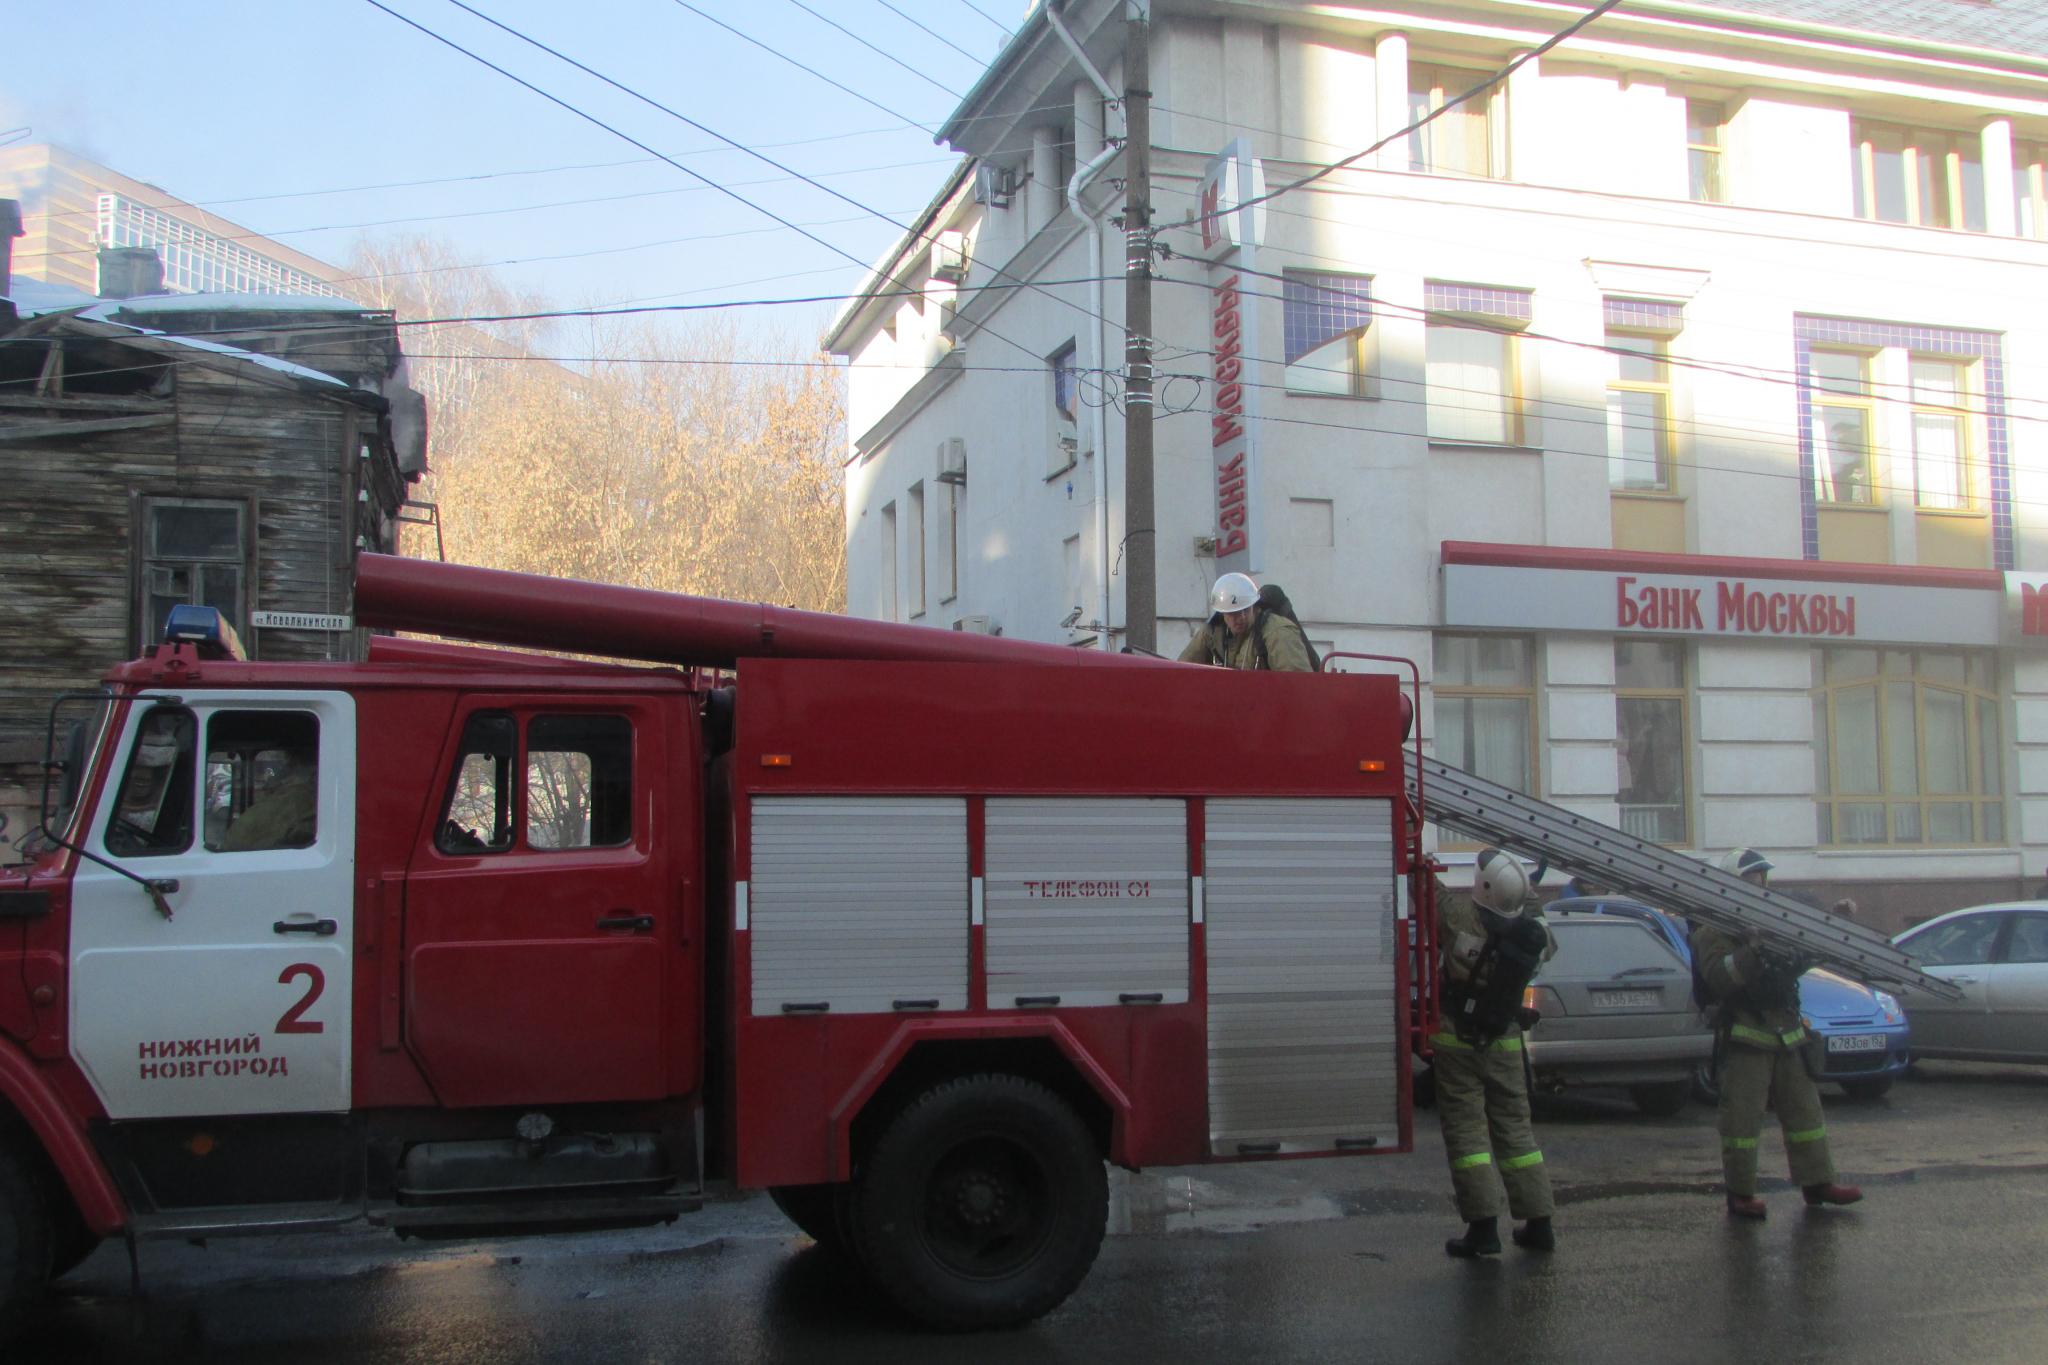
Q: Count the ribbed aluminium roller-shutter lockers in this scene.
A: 3